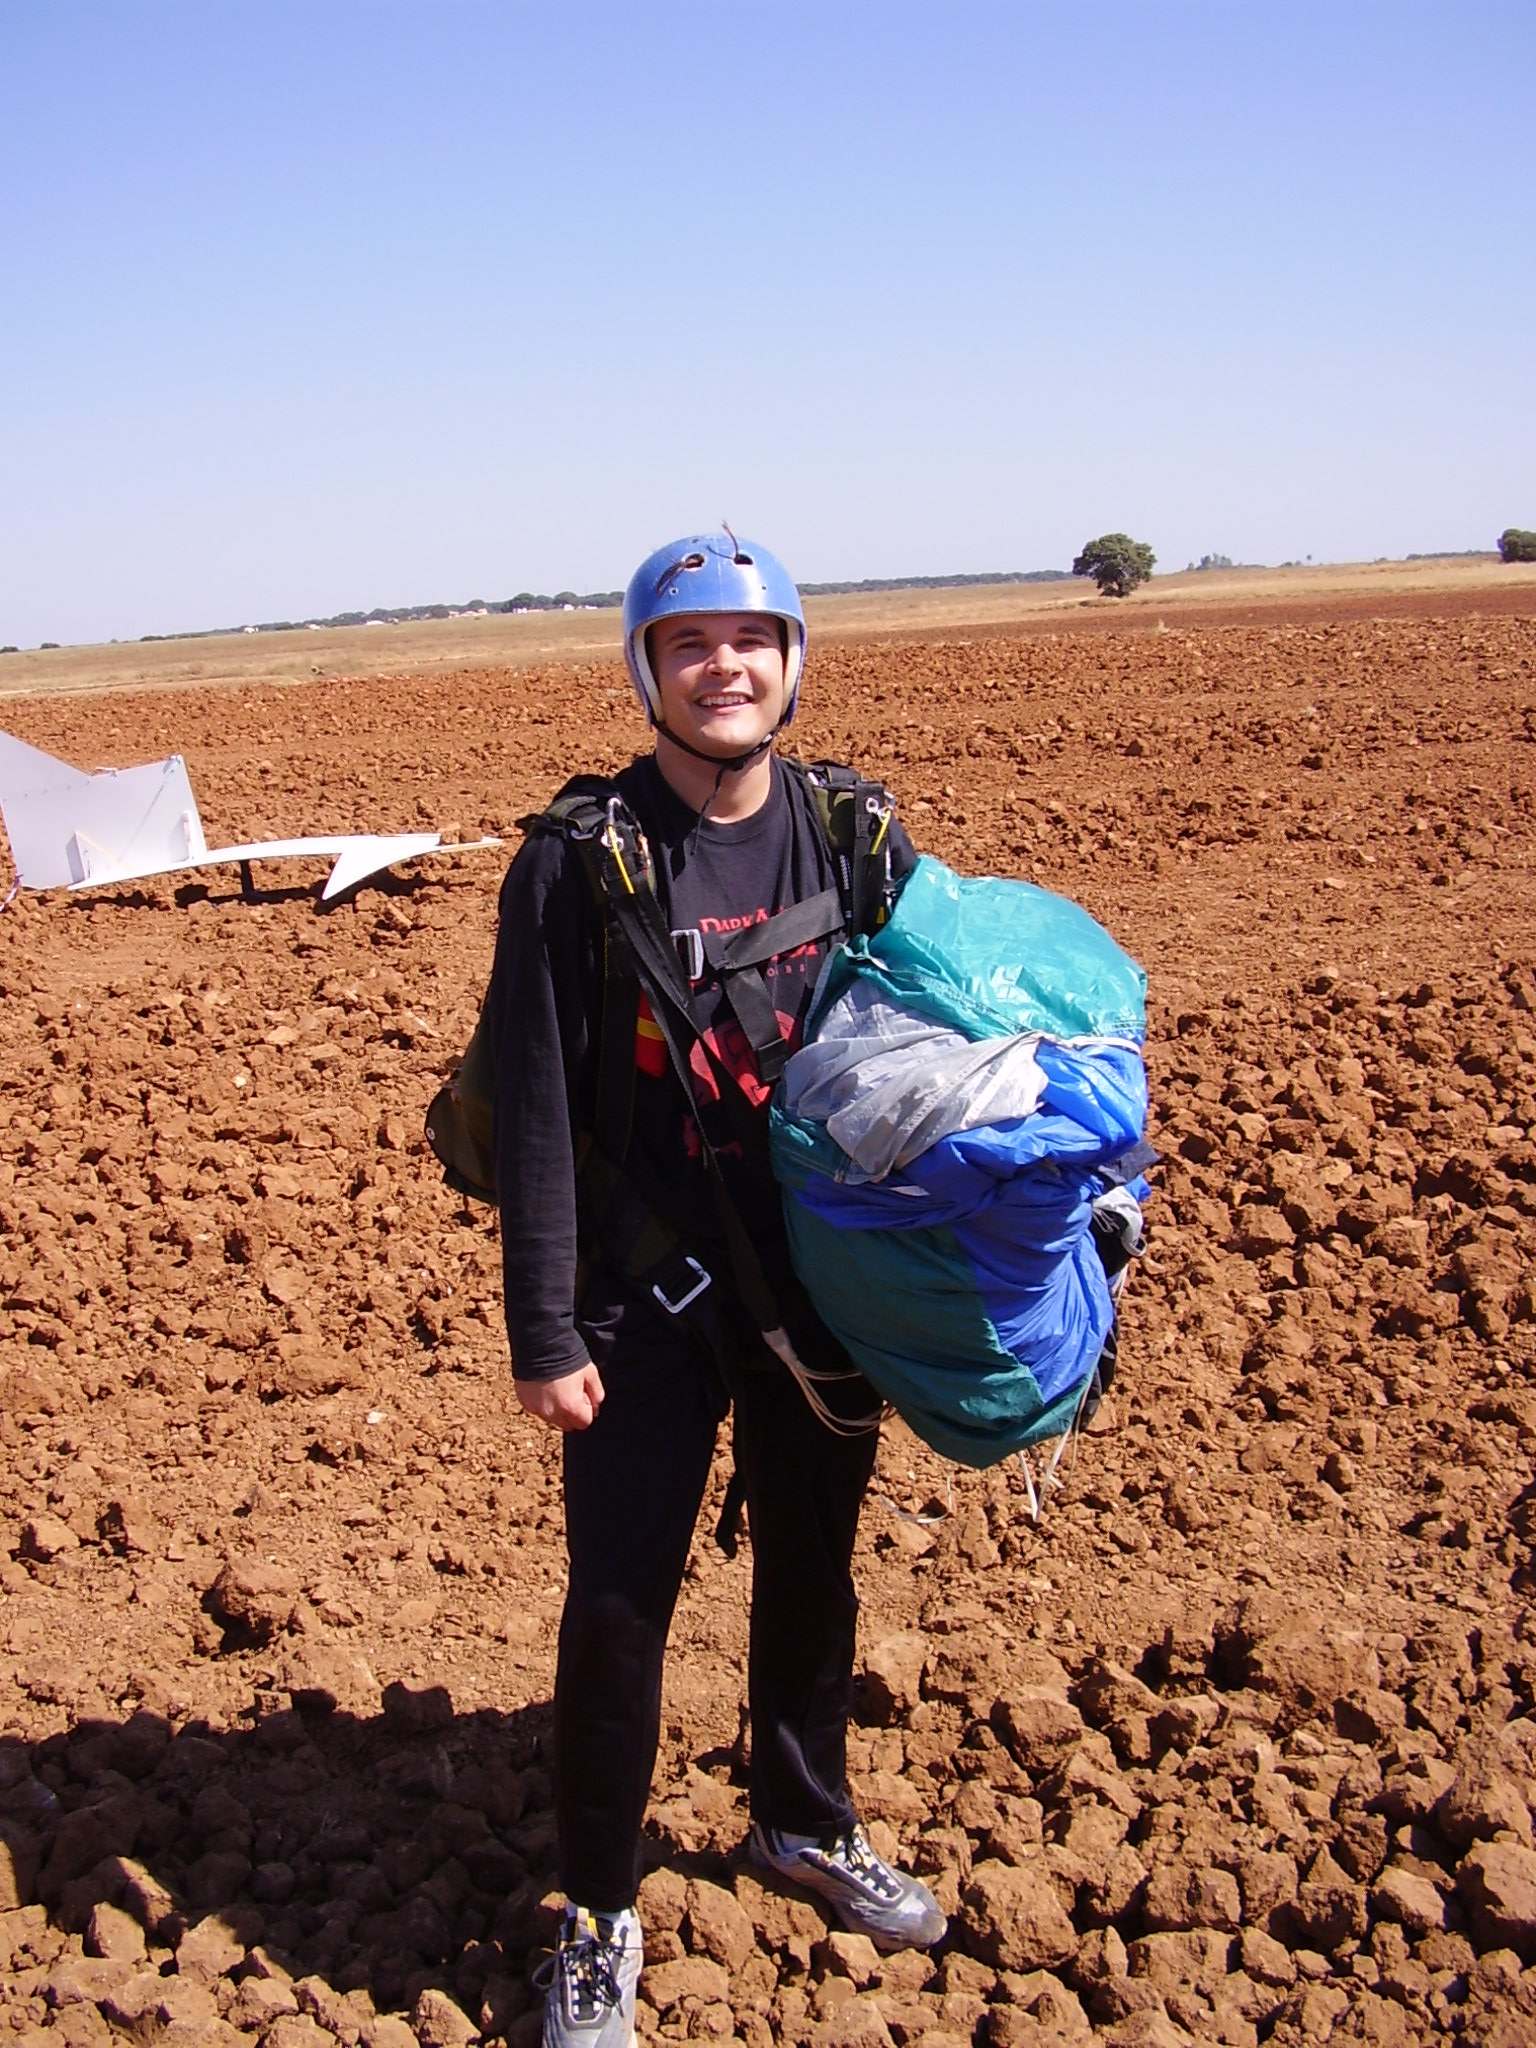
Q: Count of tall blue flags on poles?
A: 0